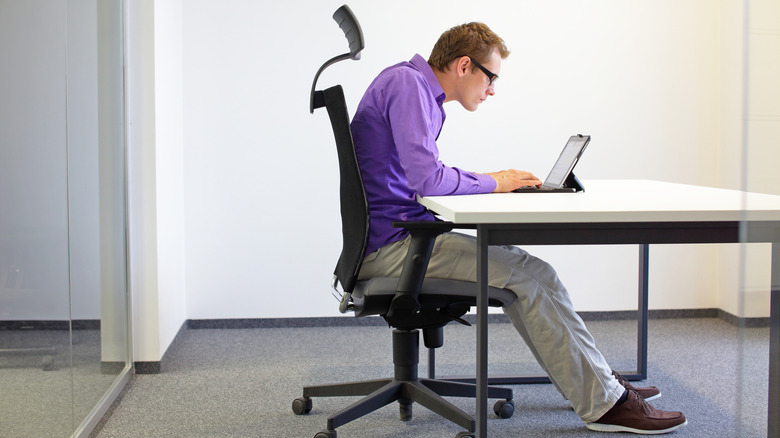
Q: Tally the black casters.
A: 4